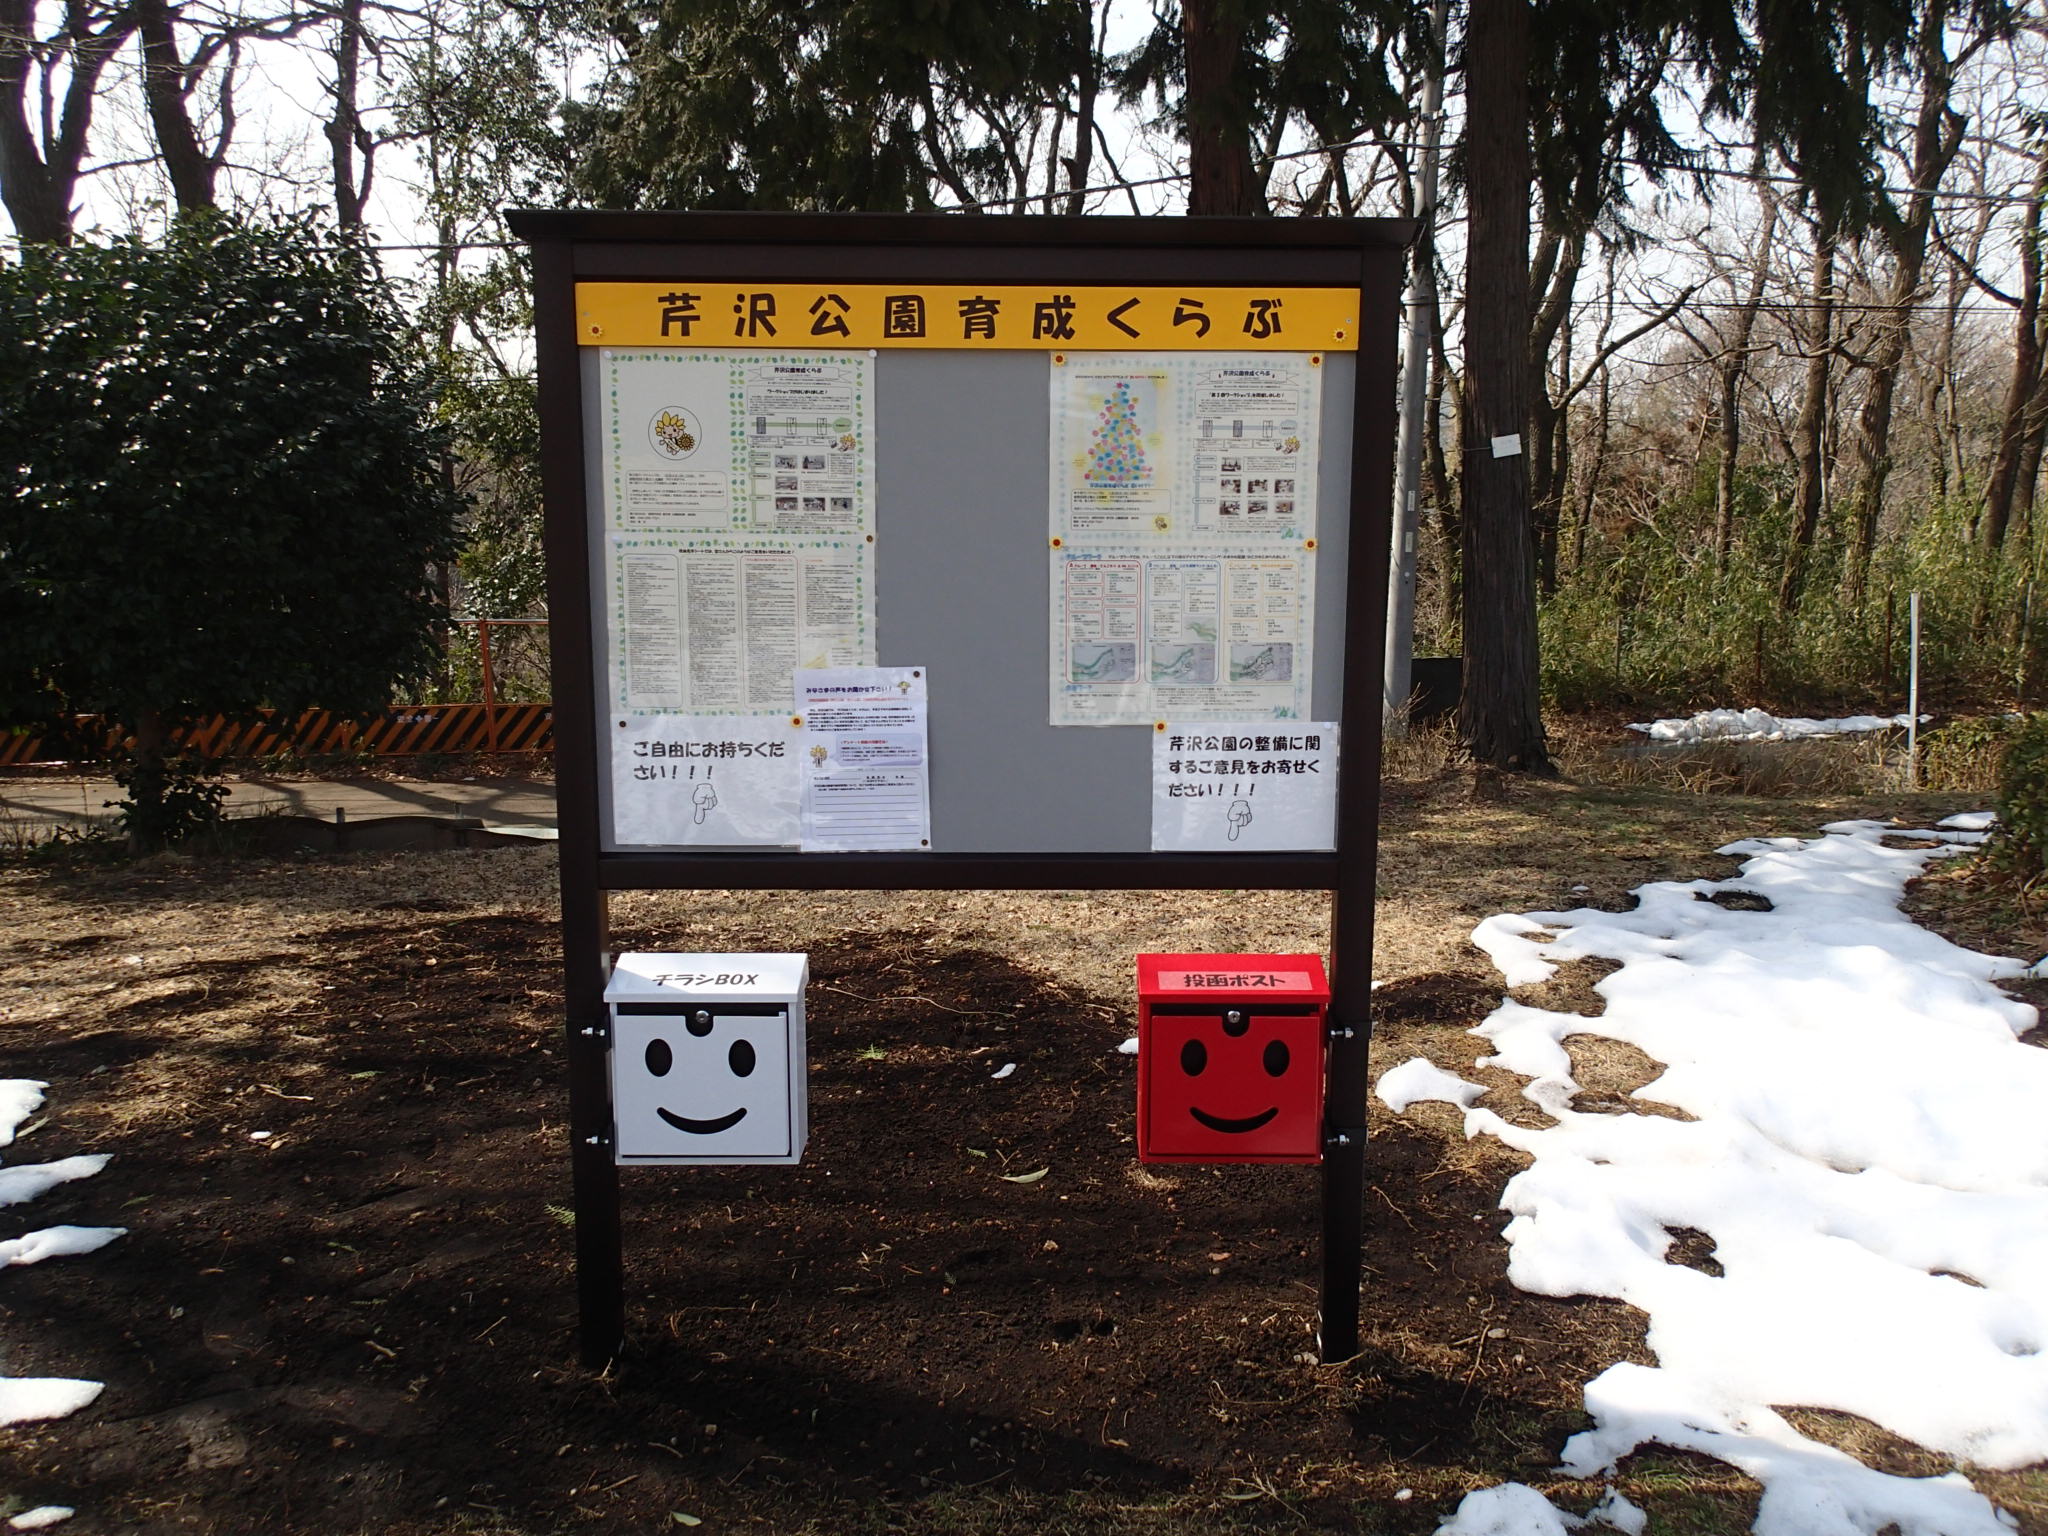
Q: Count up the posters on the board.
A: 7